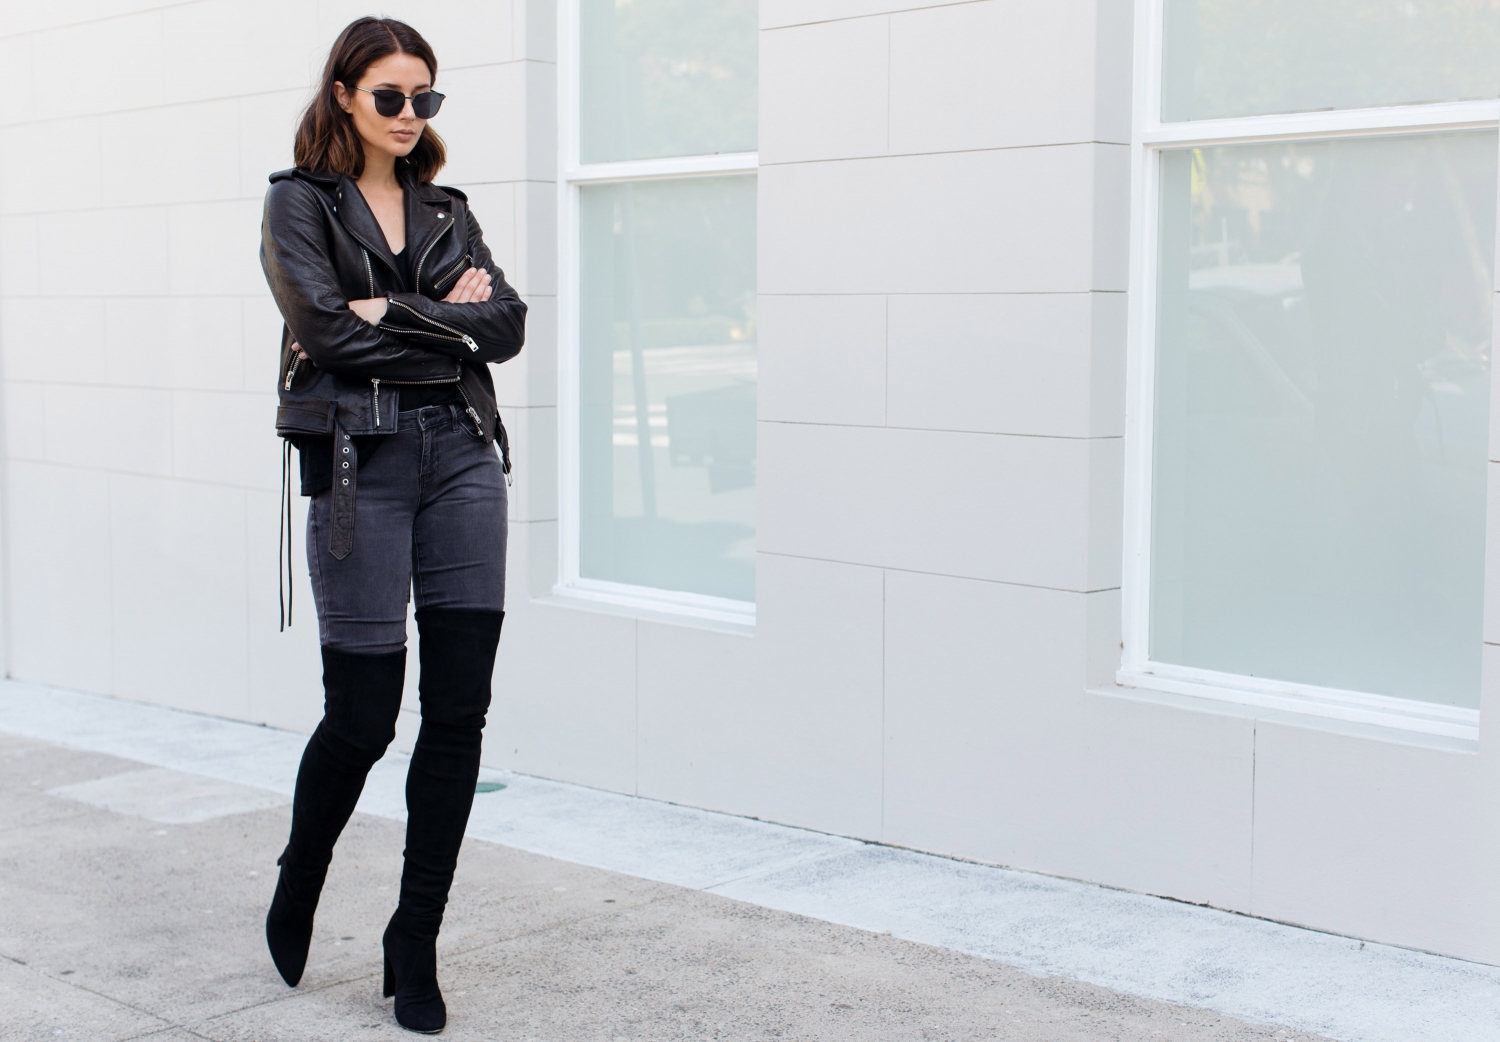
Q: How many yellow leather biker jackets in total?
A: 0